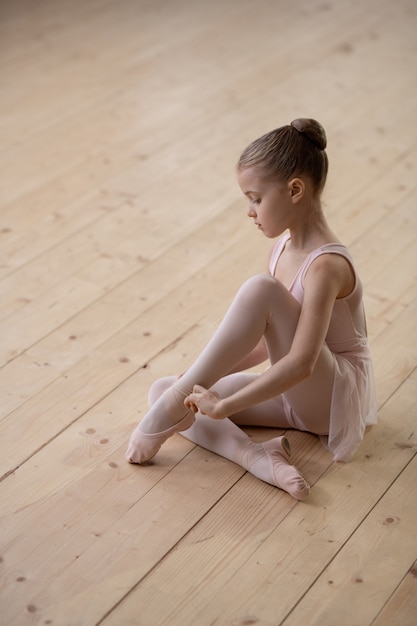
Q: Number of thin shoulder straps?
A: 2